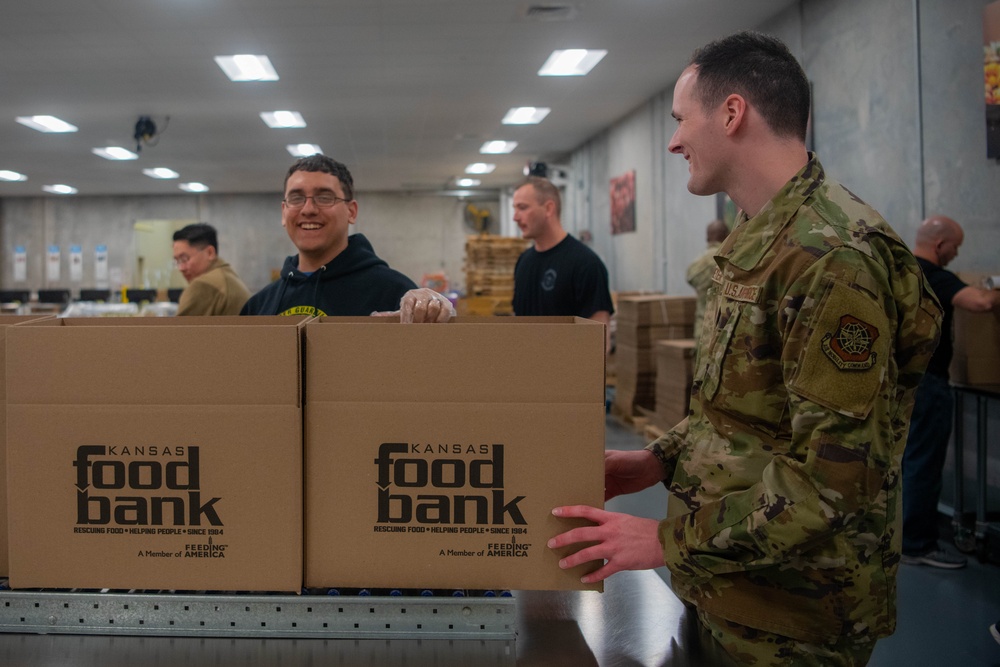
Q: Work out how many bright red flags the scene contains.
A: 0